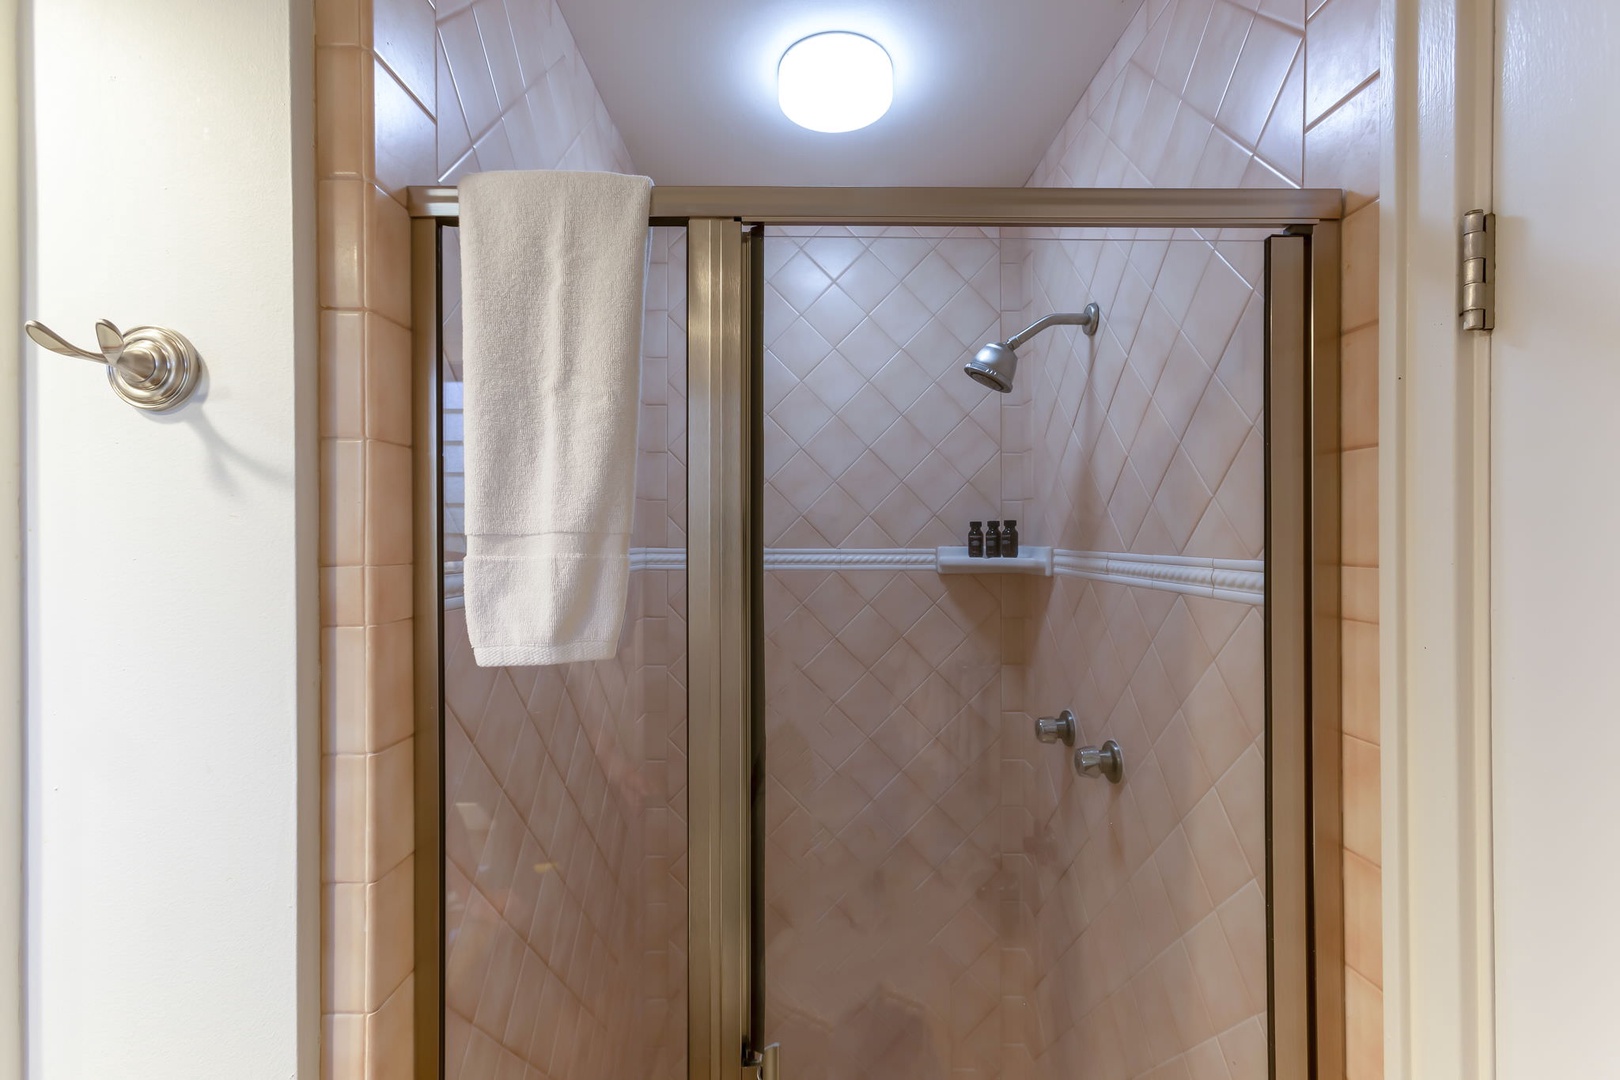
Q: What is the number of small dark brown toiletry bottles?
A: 3